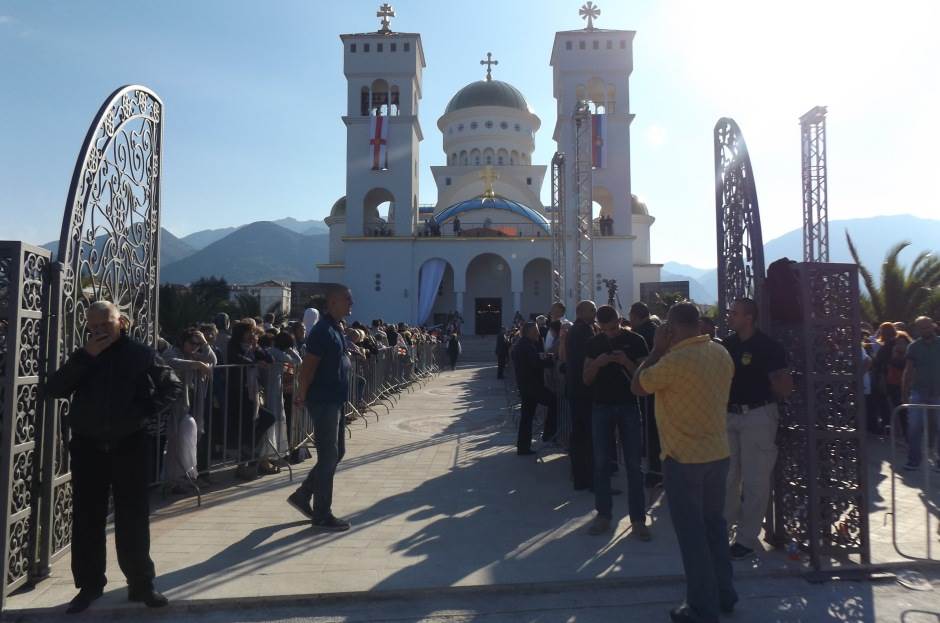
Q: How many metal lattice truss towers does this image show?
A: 3